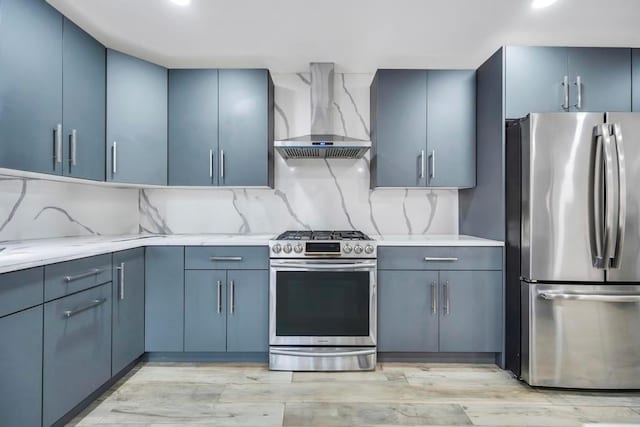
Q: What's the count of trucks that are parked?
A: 0